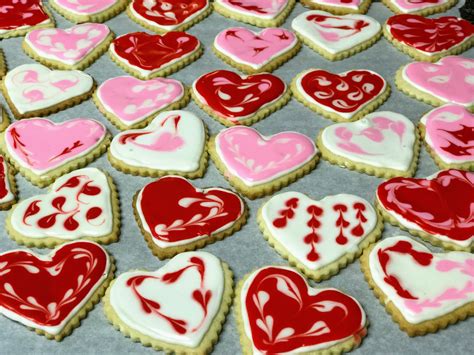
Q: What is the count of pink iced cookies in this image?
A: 11